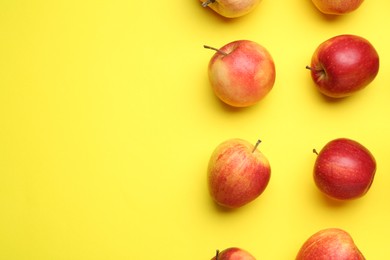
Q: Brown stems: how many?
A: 6